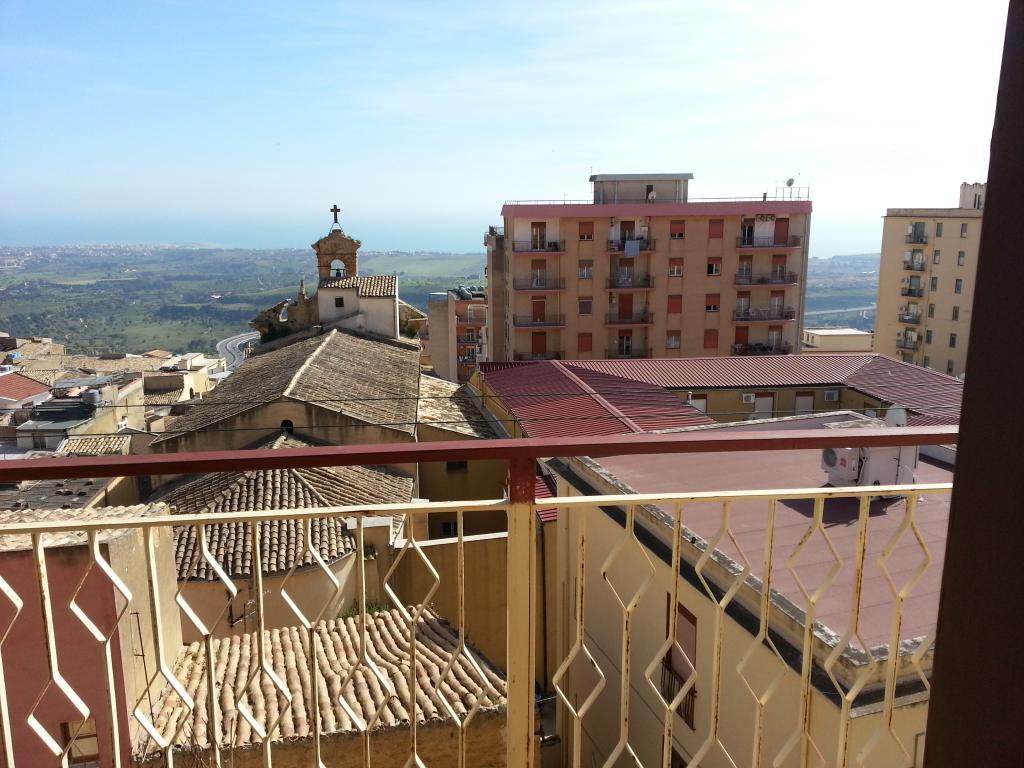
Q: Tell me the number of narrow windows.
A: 12